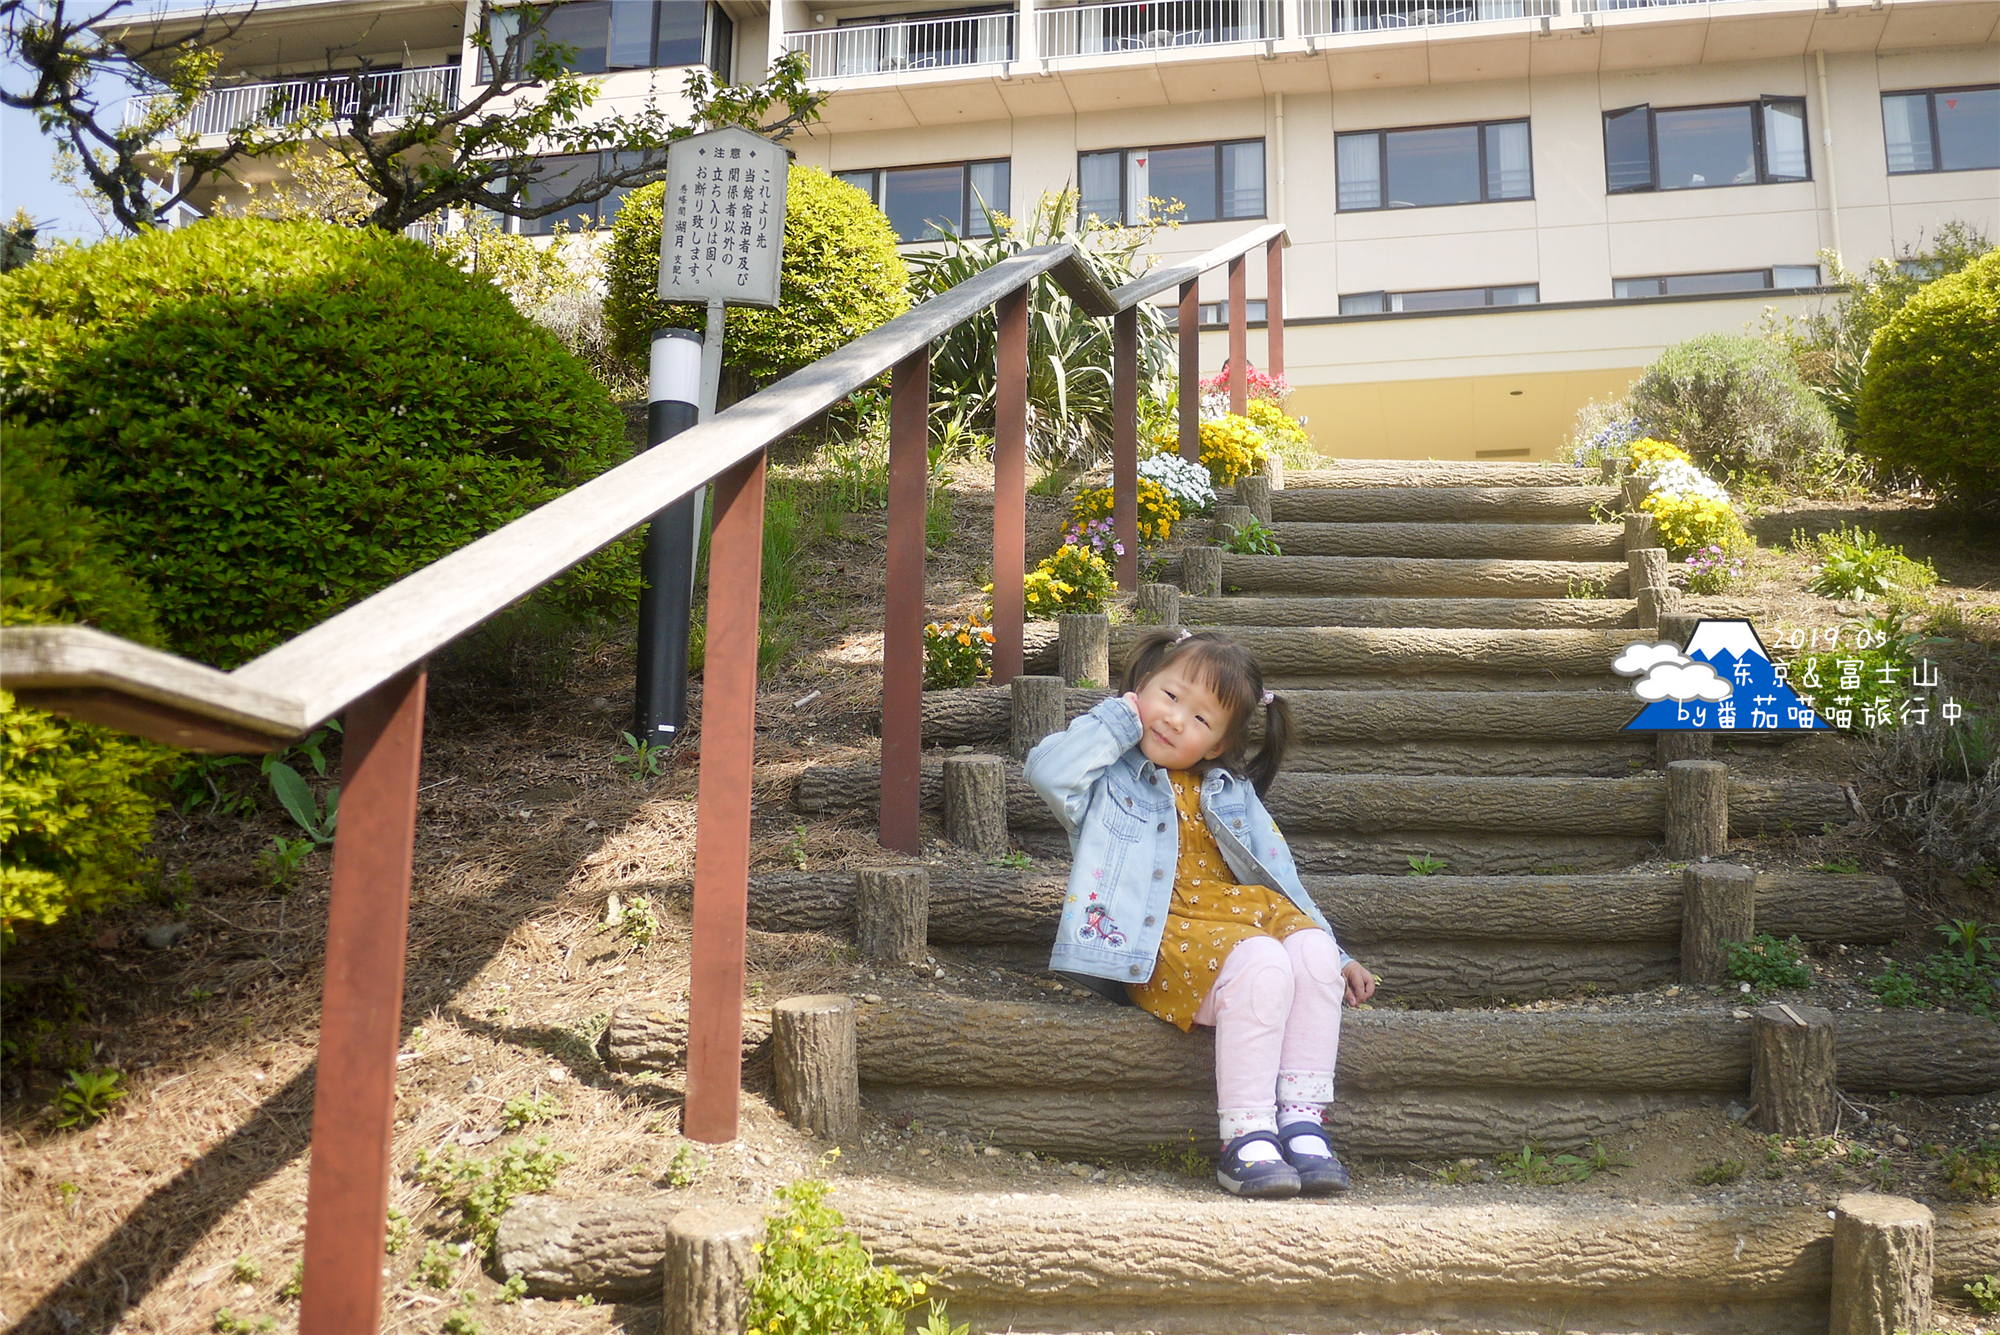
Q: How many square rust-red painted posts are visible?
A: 8